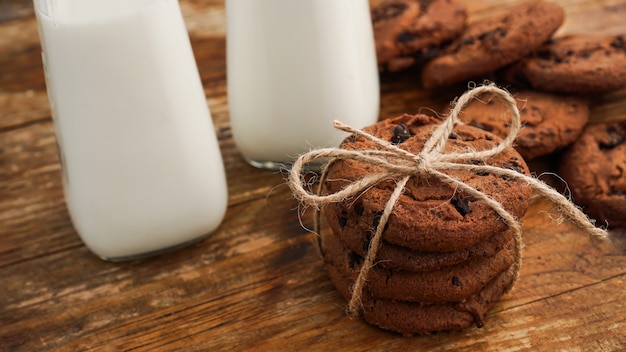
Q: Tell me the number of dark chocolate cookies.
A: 9